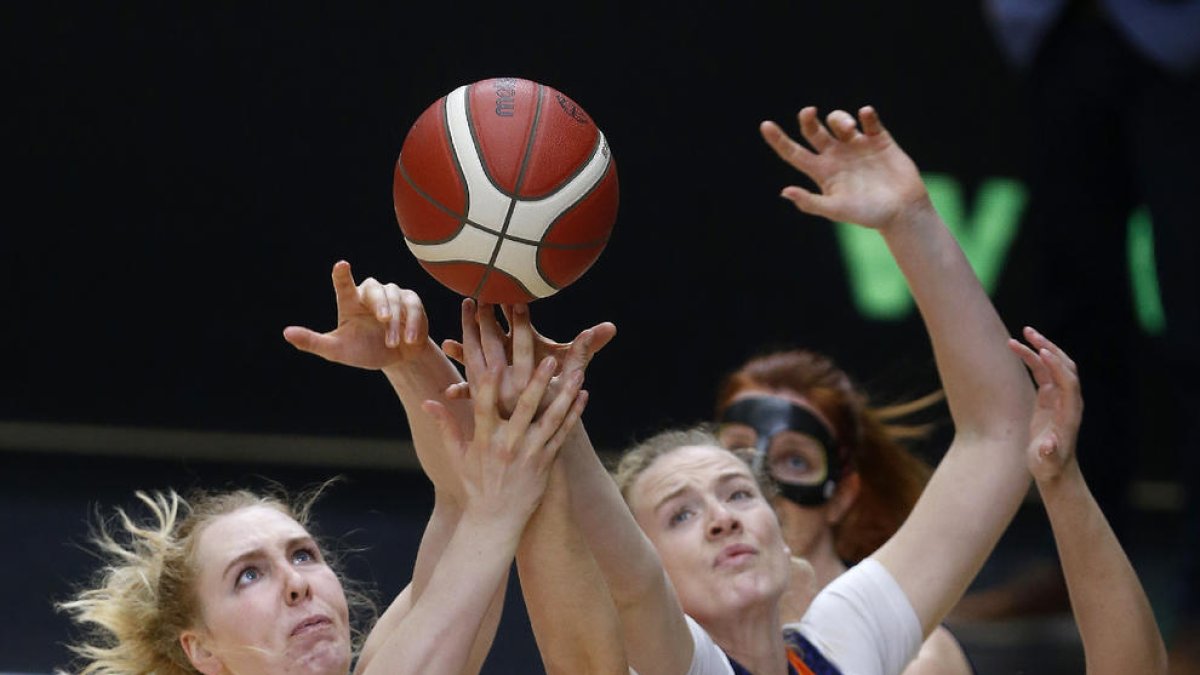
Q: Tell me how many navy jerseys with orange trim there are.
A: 1